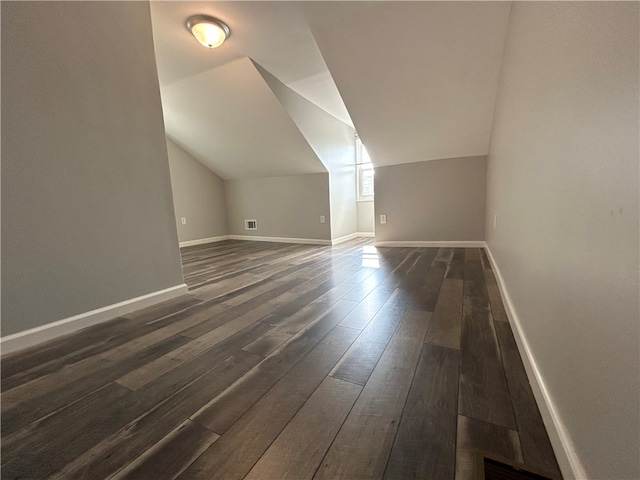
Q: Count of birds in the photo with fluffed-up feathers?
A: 0